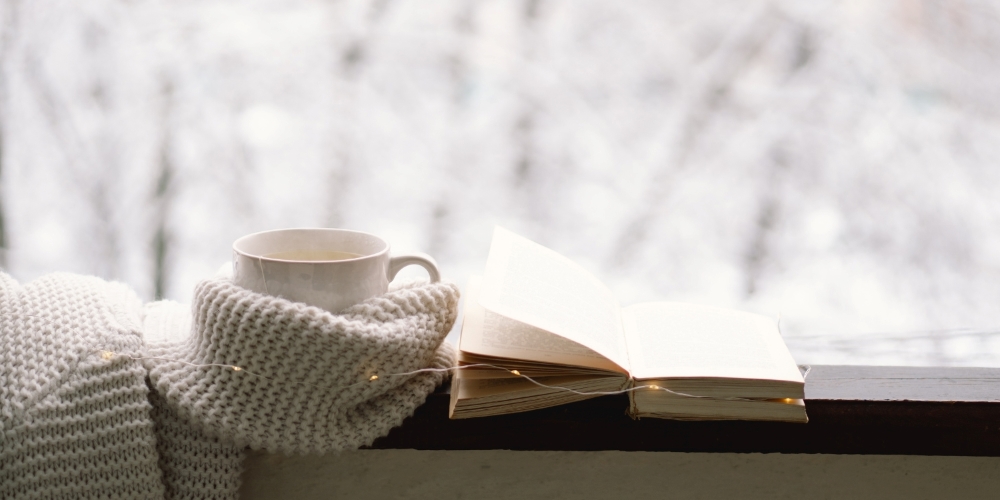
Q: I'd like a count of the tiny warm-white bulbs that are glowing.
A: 6